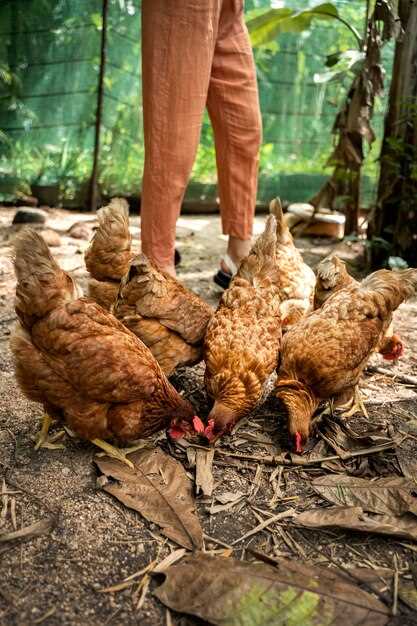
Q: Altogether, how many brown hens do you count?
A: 7